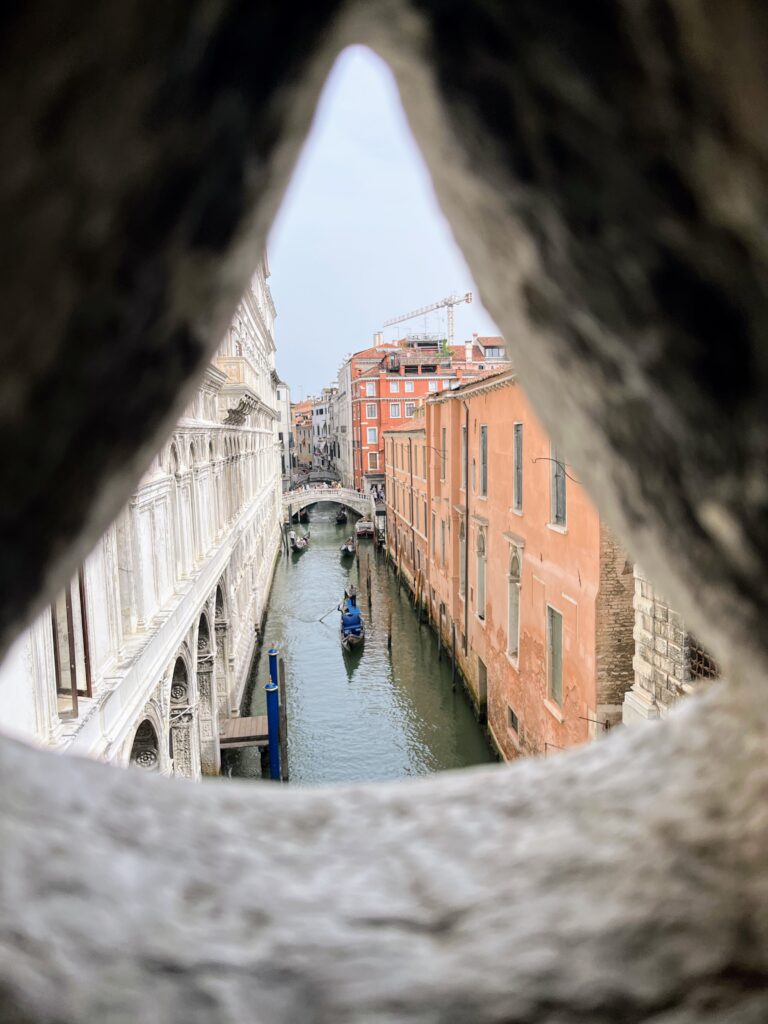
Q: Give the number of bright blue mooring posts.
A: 2